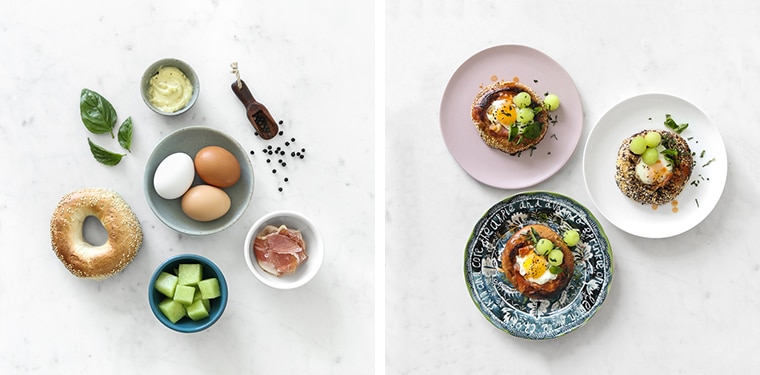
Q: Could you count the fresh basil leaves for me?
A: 3